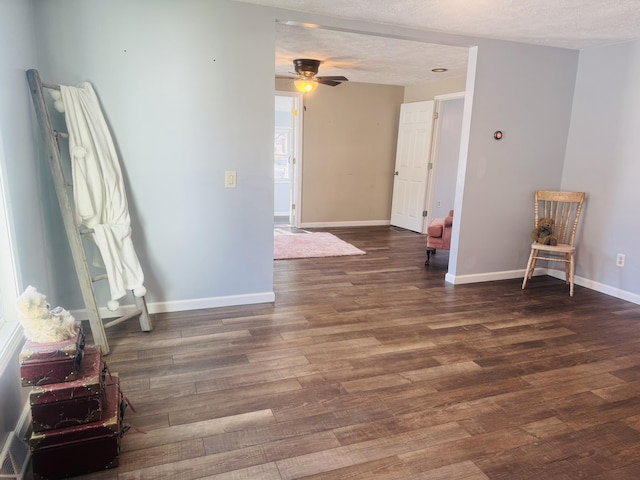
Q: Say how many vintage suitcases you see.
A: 3